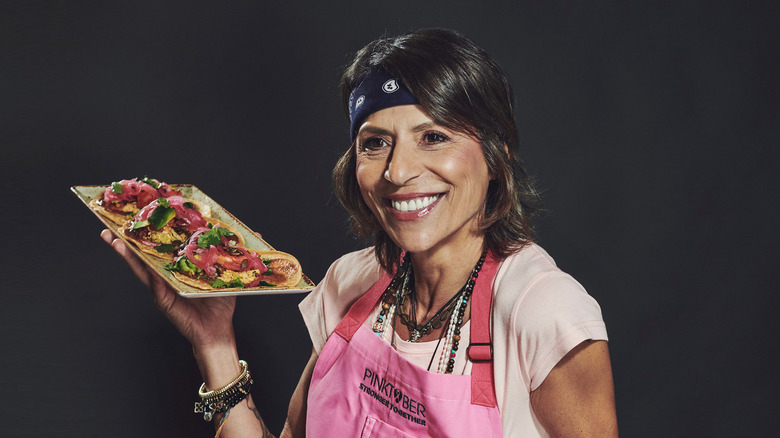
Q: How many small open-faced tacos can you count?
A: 3